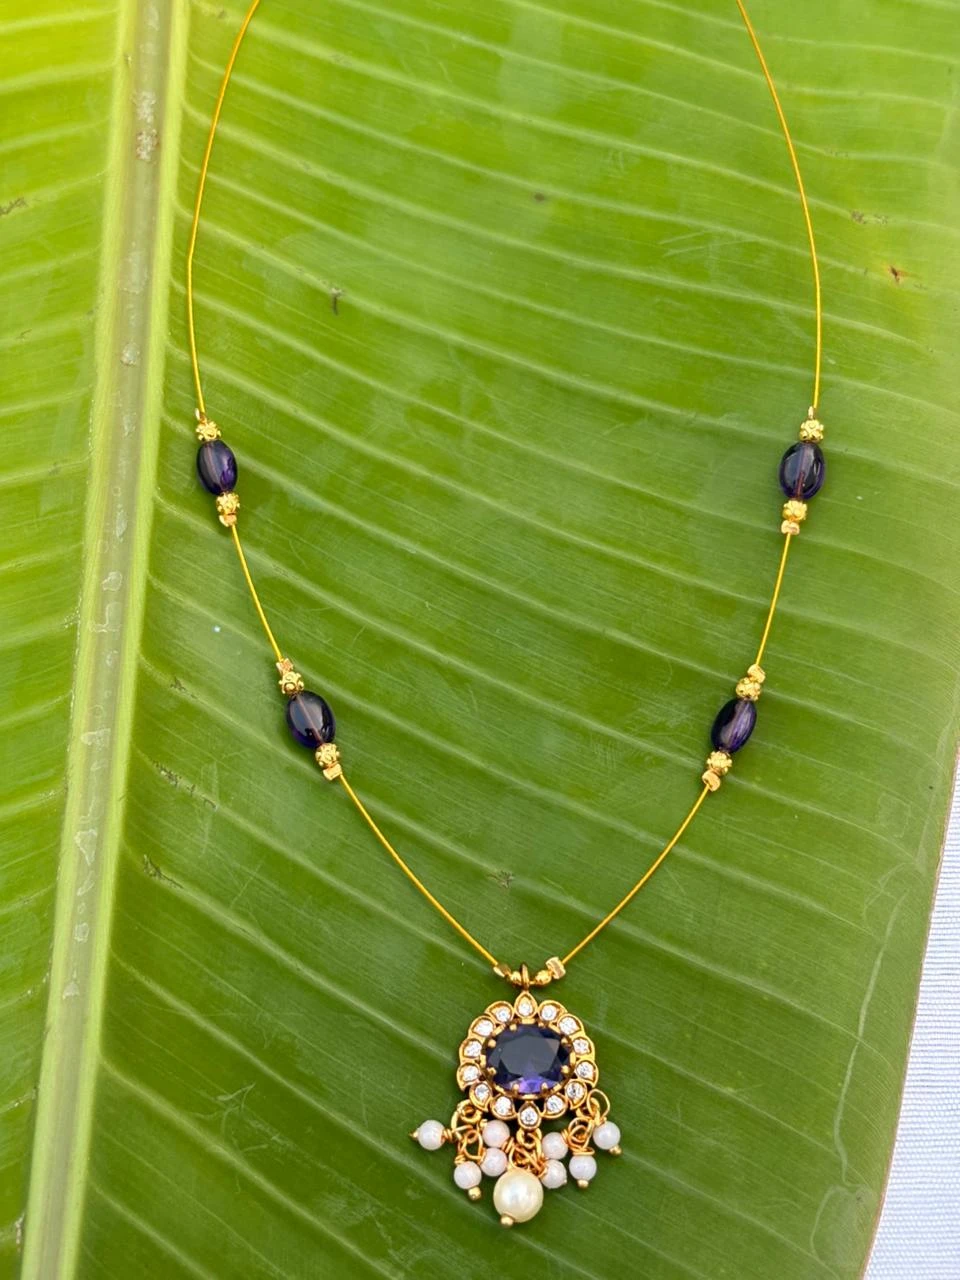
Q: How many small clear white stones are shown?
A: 14